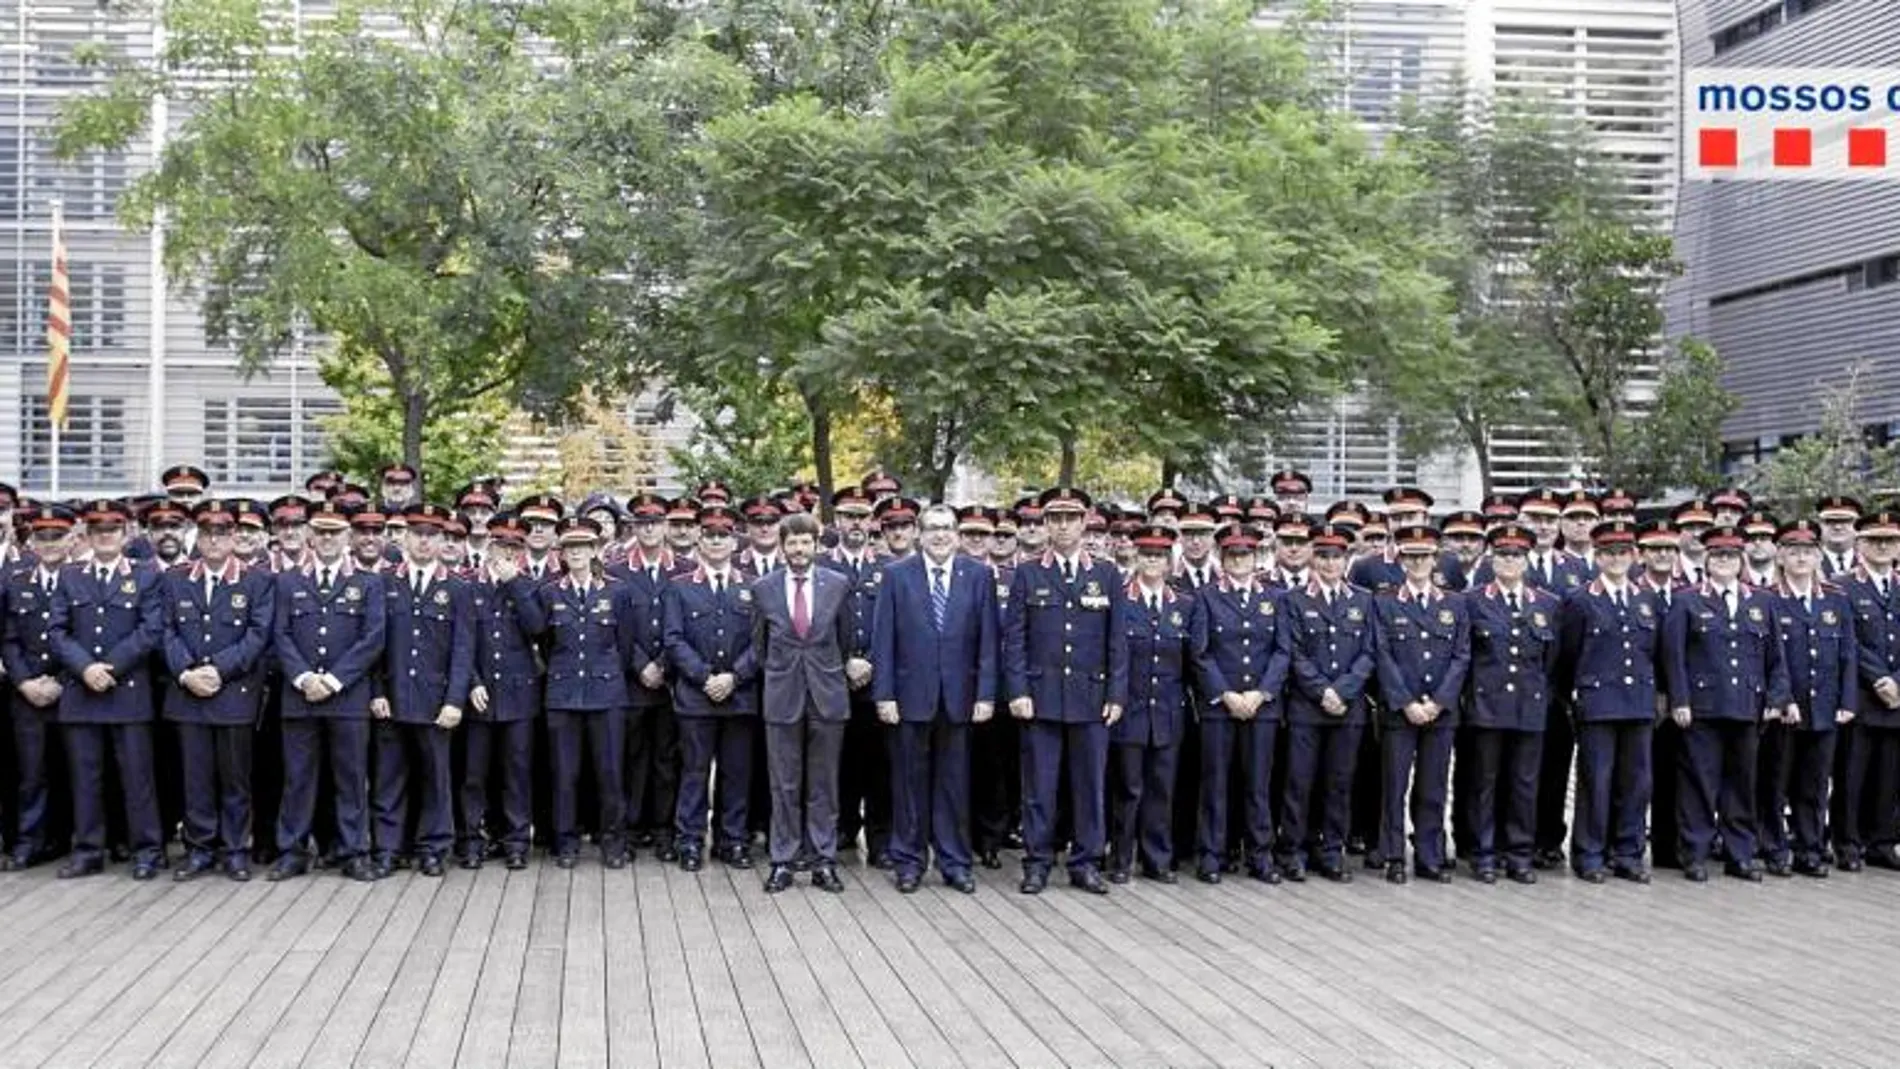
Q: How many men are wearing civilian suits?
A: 2